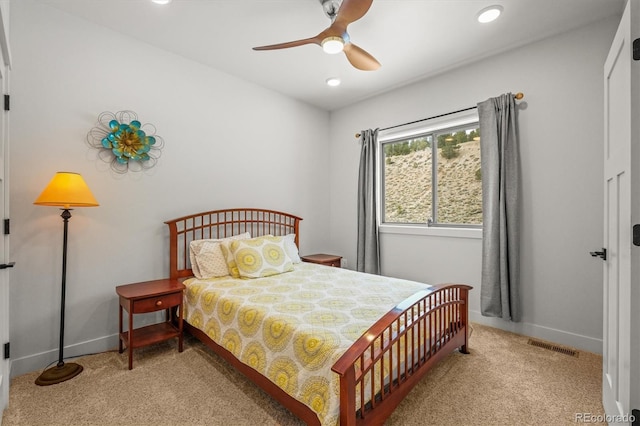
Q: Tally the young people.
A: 0